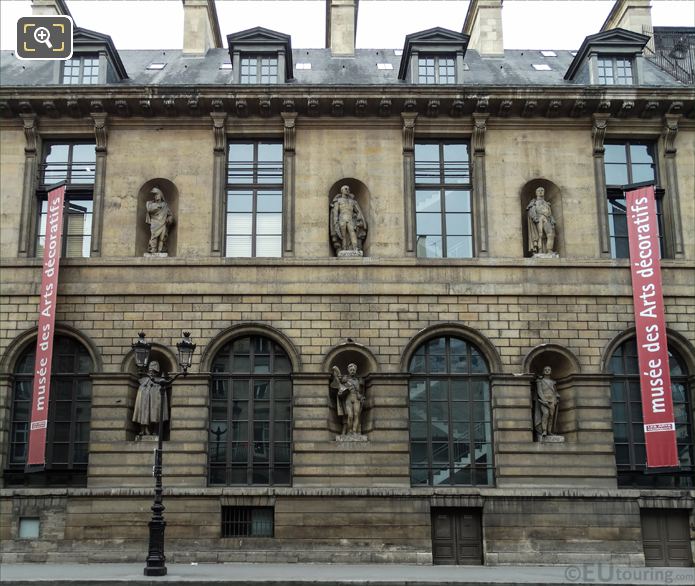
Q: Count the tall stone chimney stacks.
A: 5